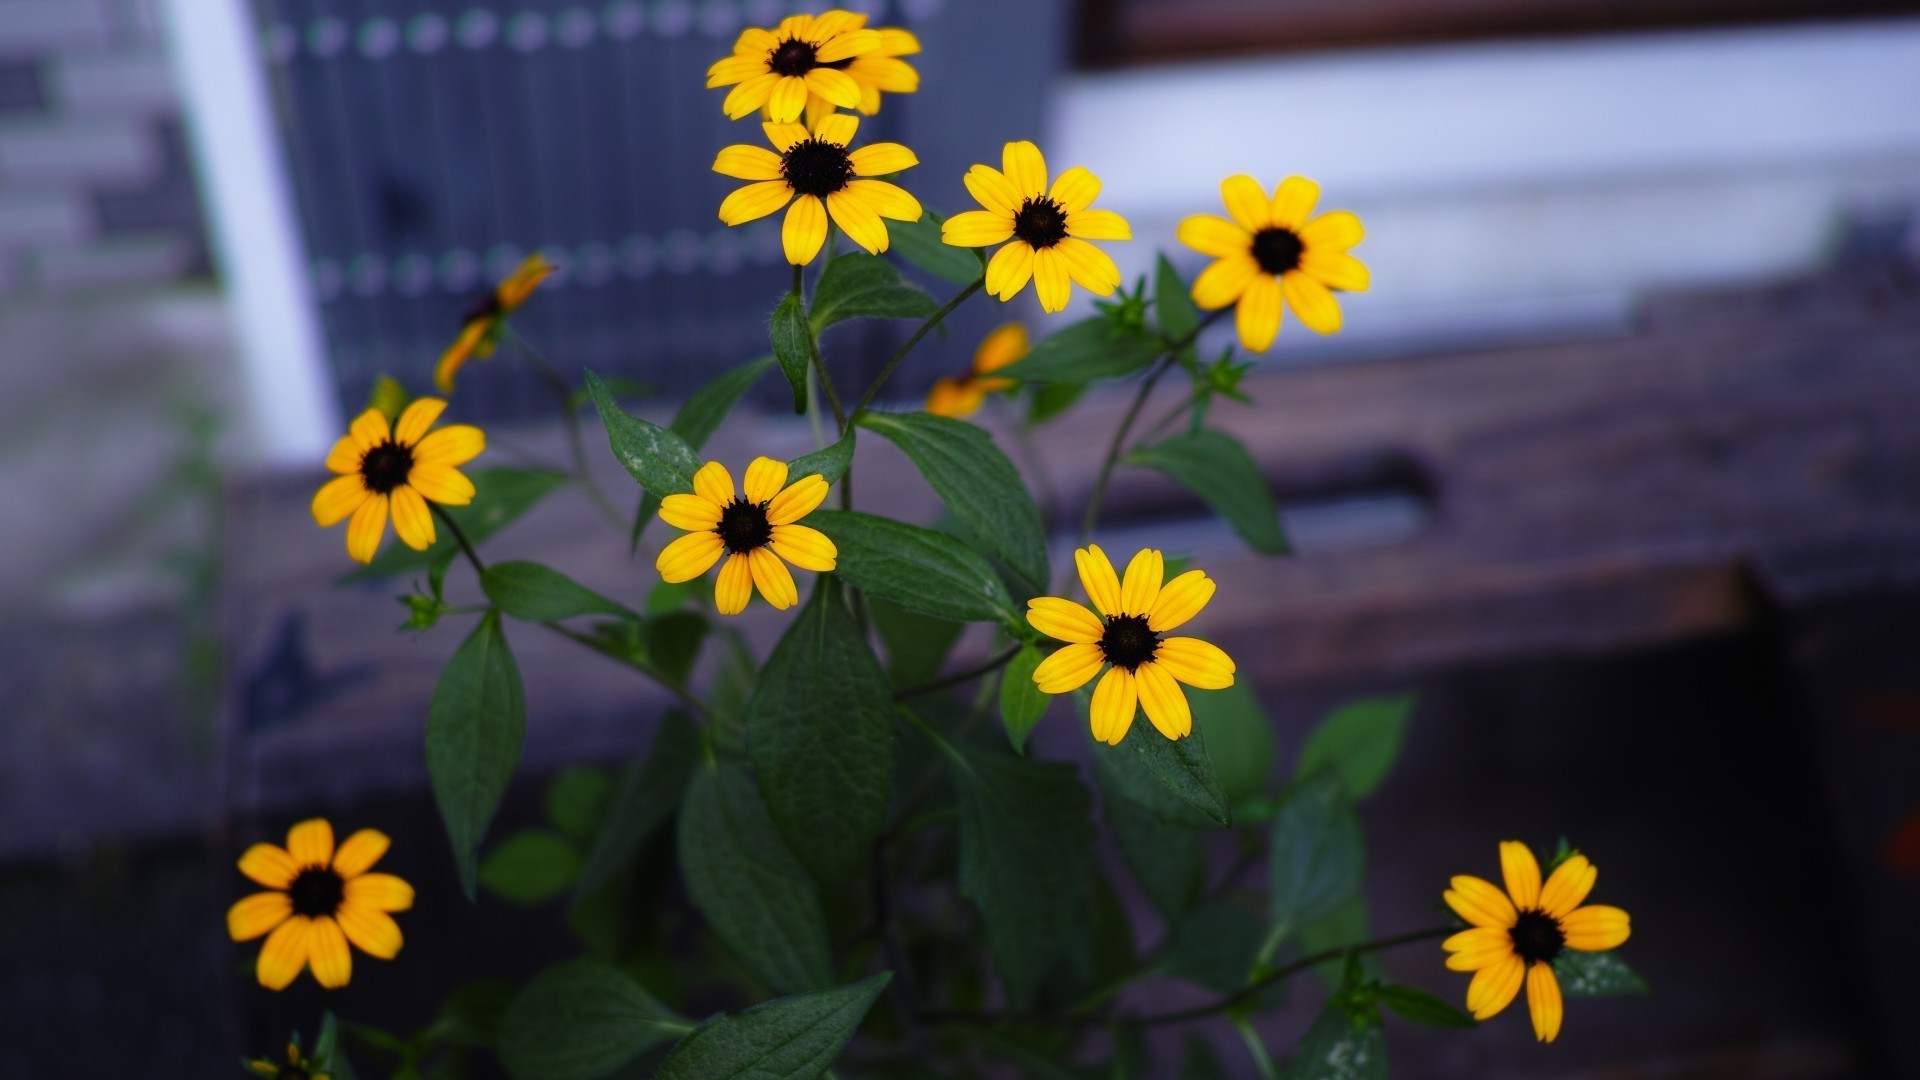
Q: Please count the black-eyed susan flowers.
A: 12